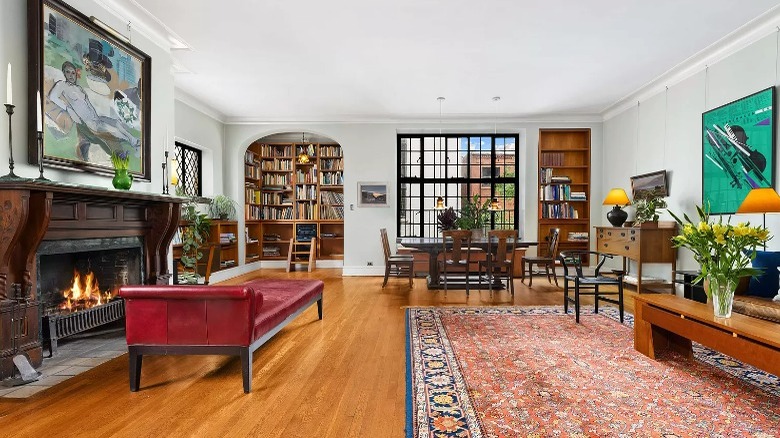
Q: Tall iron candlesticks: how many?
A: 4